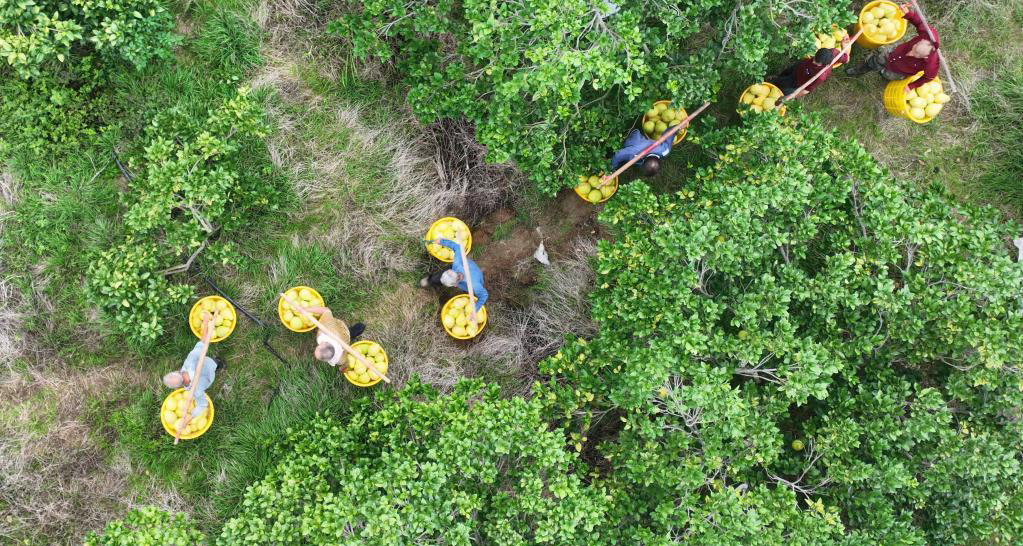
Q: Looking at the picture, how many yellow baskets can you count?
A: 12